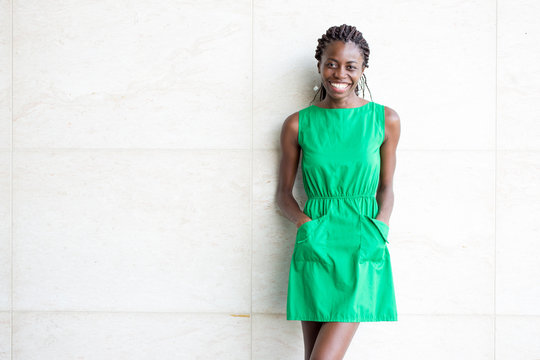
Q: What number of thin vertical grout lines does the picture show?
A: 3